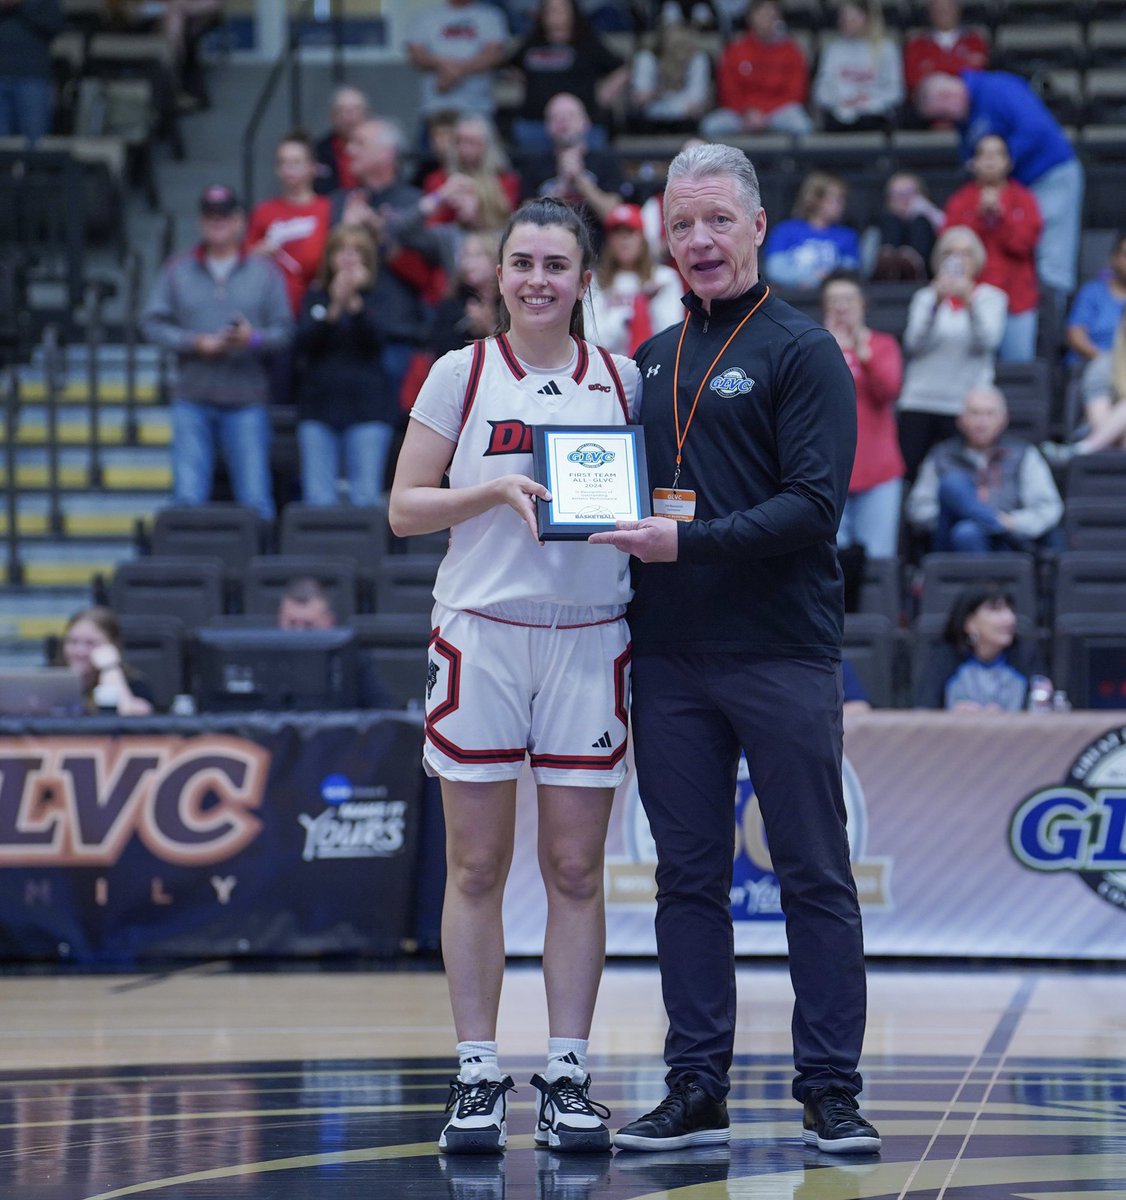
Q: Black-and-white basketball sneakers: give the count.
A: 2